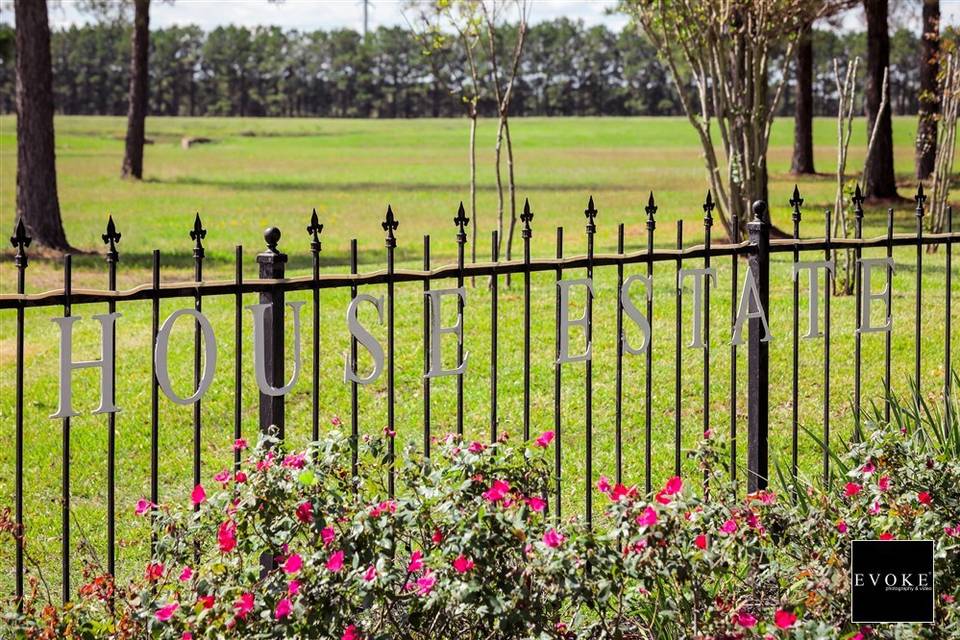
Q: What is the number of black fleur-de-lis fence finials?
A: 13